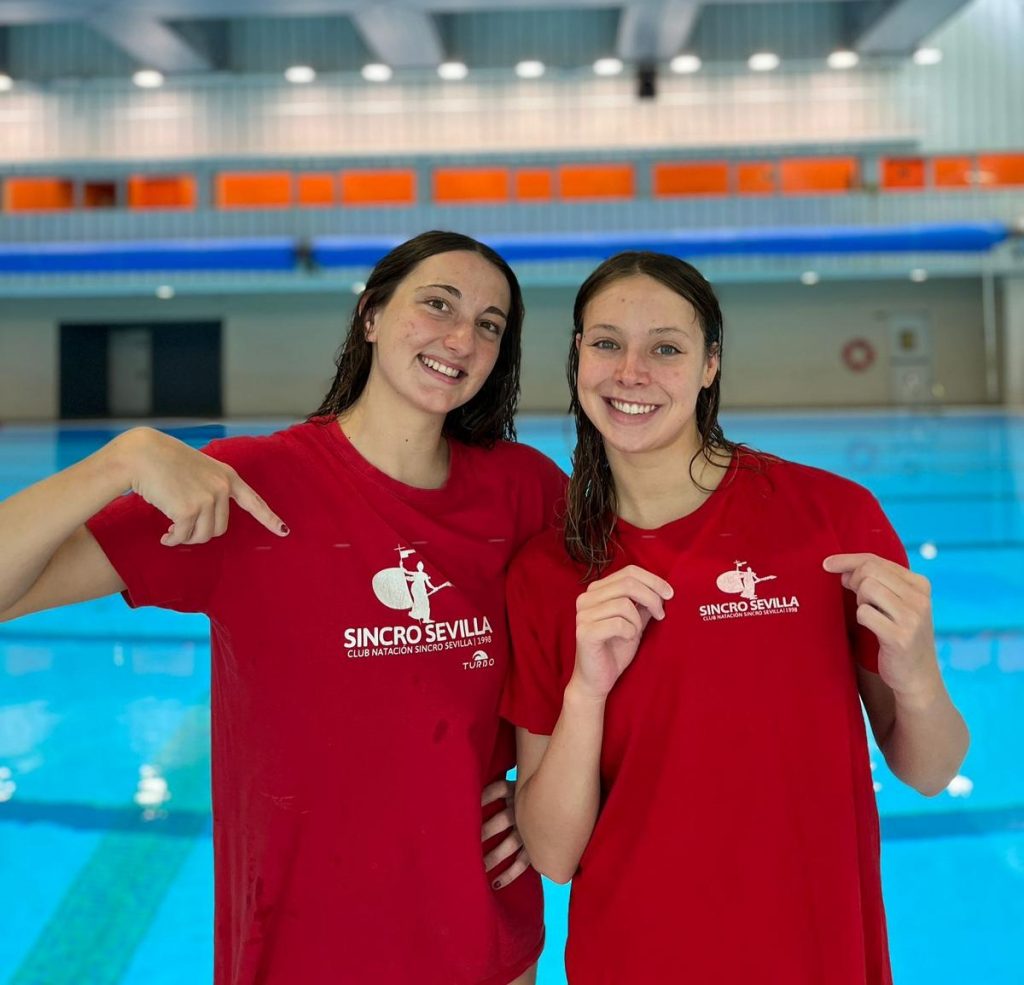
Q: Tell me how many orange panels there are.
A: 15